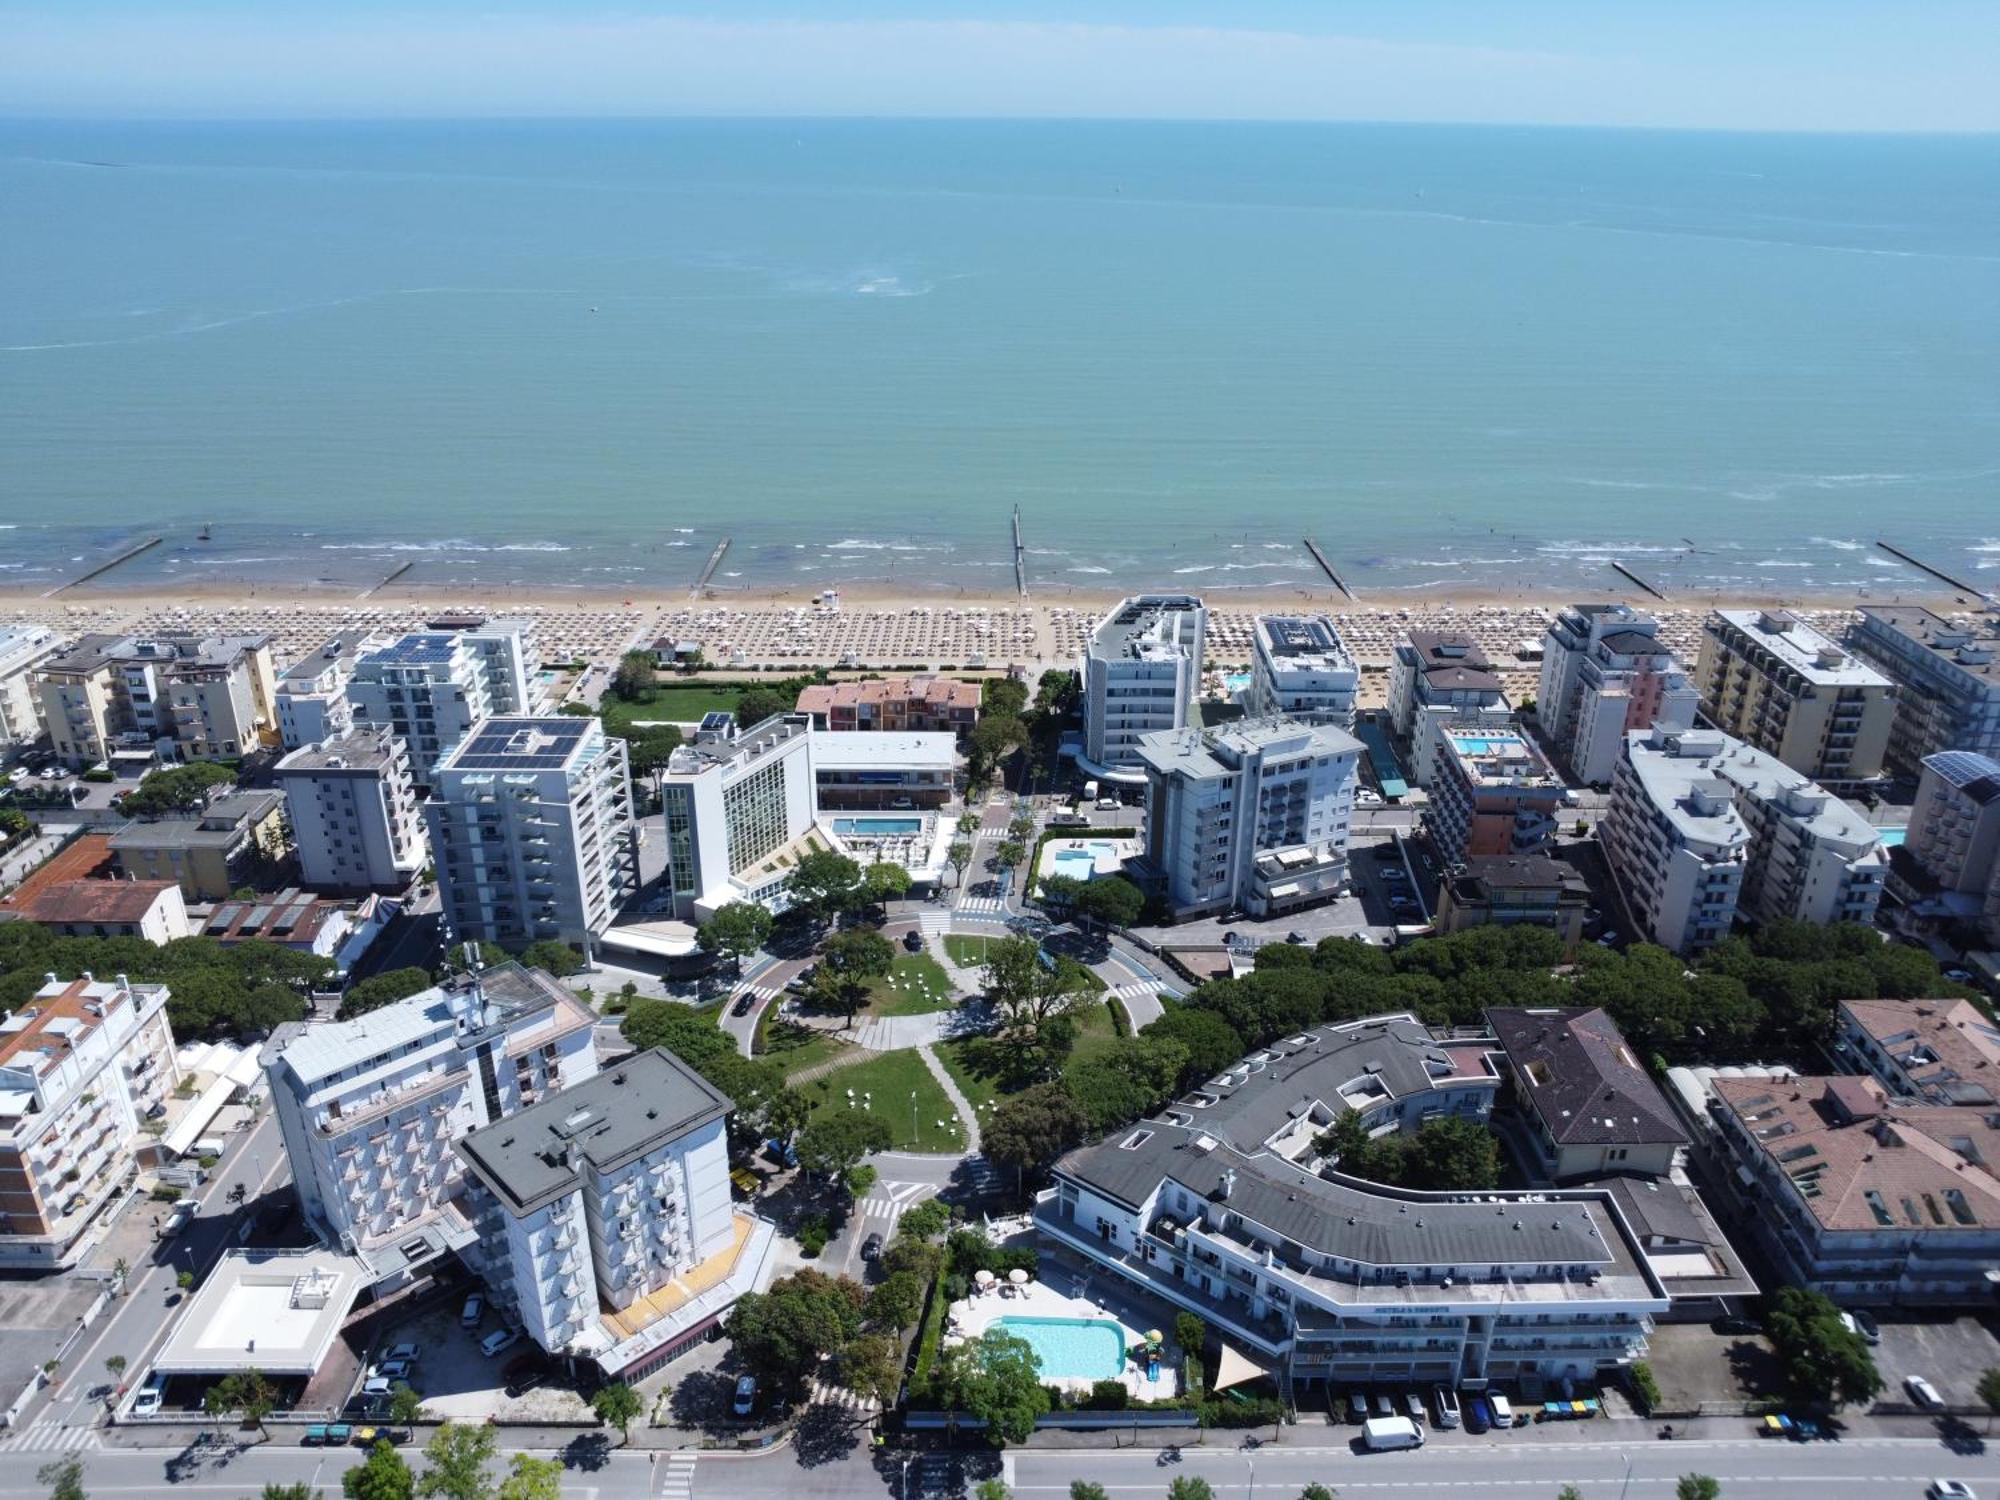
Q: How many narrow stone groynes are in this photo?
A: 7